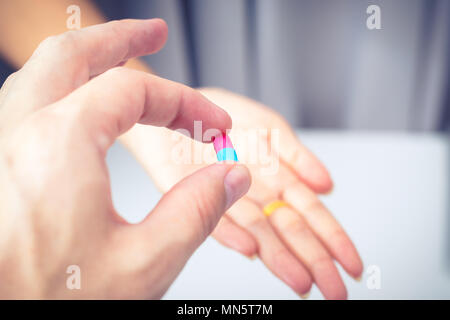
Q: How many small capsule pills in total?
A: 1